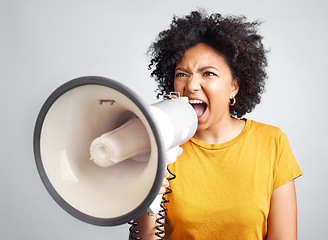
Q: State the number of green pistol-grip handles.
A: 0